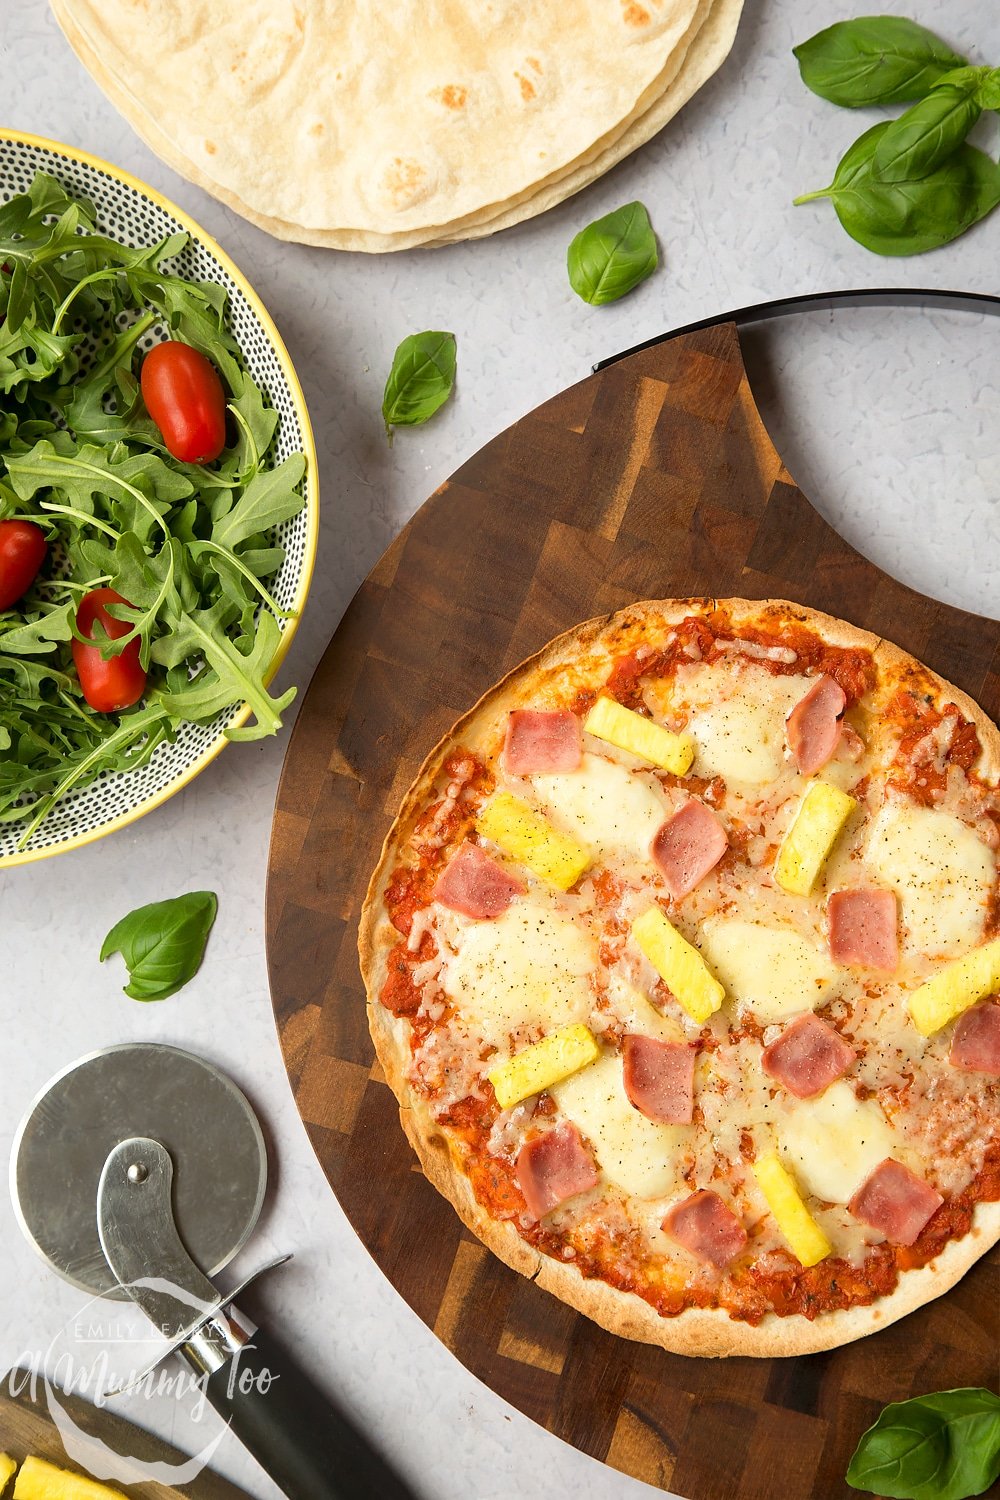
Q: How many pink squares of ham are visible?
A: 11